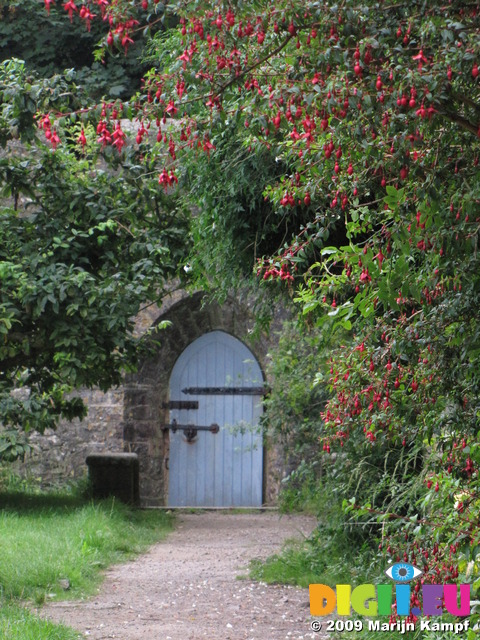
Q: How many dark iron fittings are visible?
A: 3